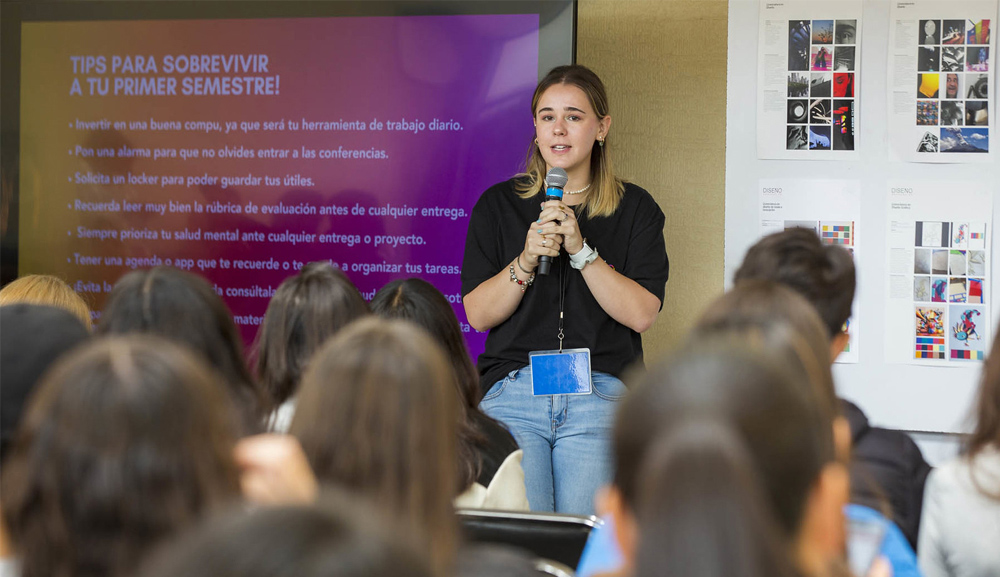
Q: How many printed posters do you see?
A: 4